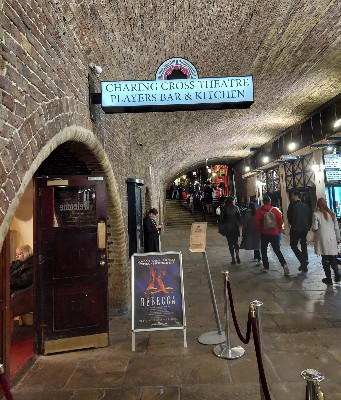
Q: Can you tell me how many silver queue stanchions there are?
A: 3